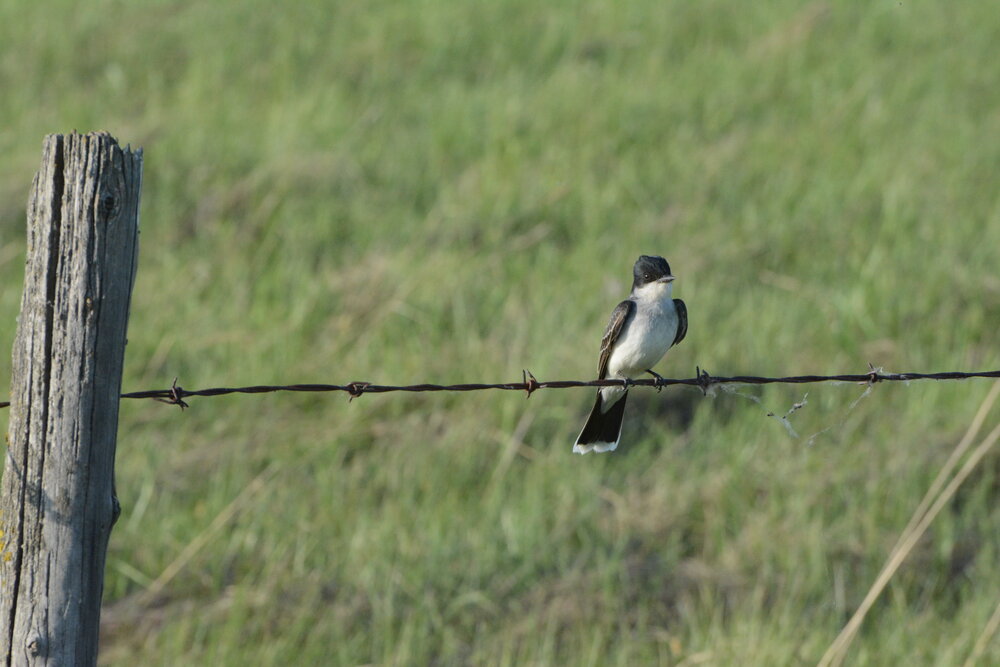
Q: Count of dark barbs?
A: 5